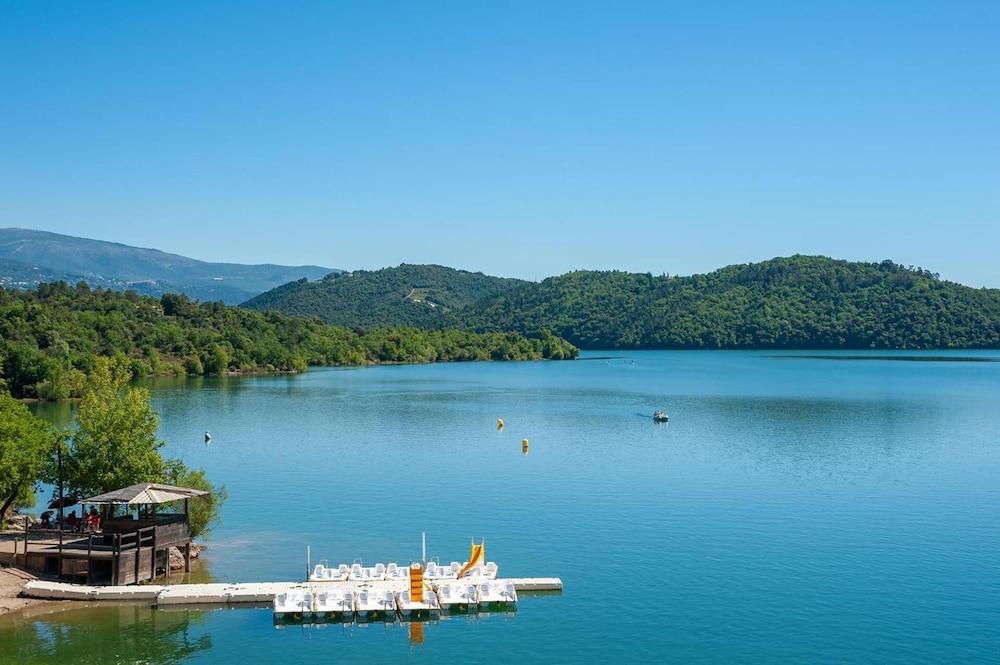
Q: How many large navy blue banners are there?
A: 0